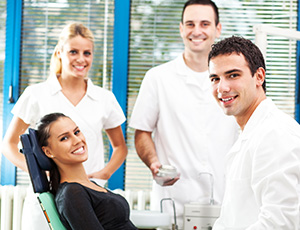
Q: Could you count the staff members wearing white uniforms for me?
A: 3